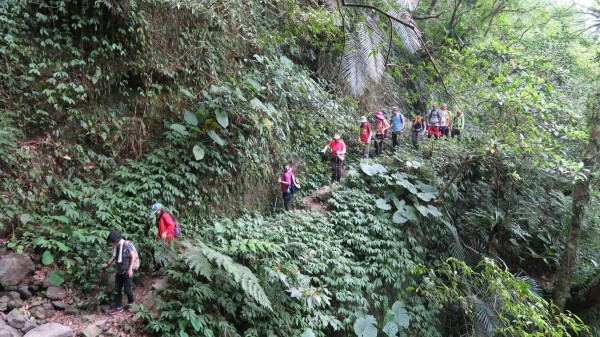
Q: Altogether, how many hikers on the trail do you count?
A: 11